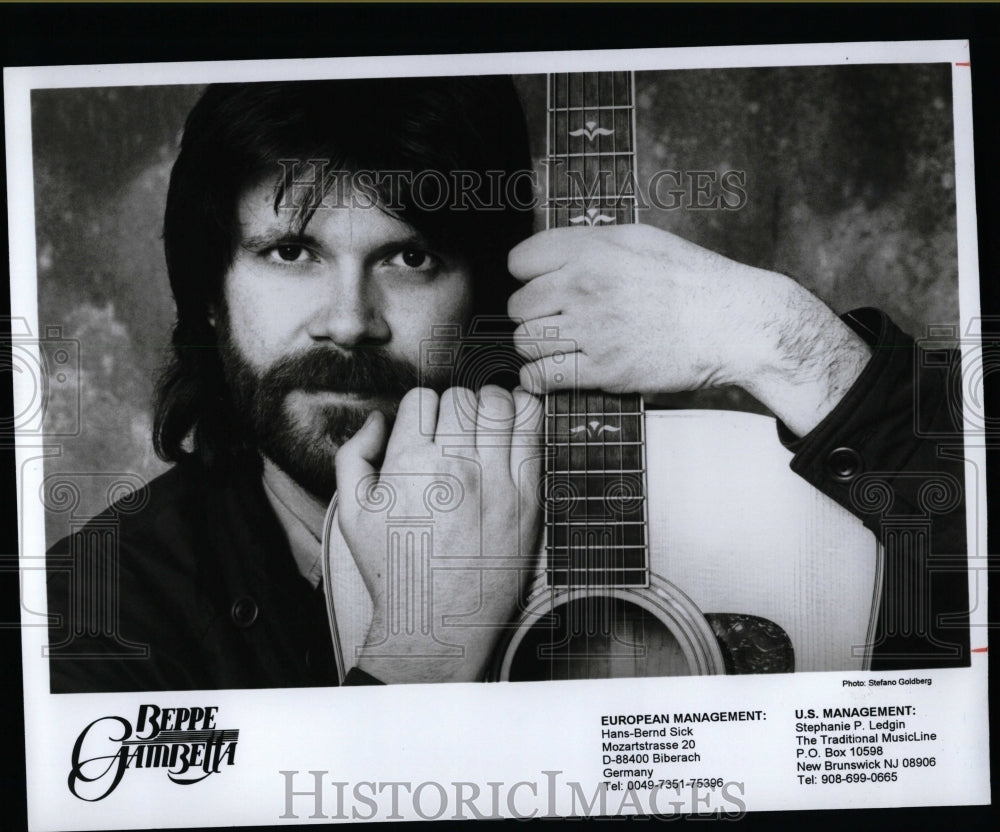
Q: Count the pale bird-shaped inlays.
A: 3